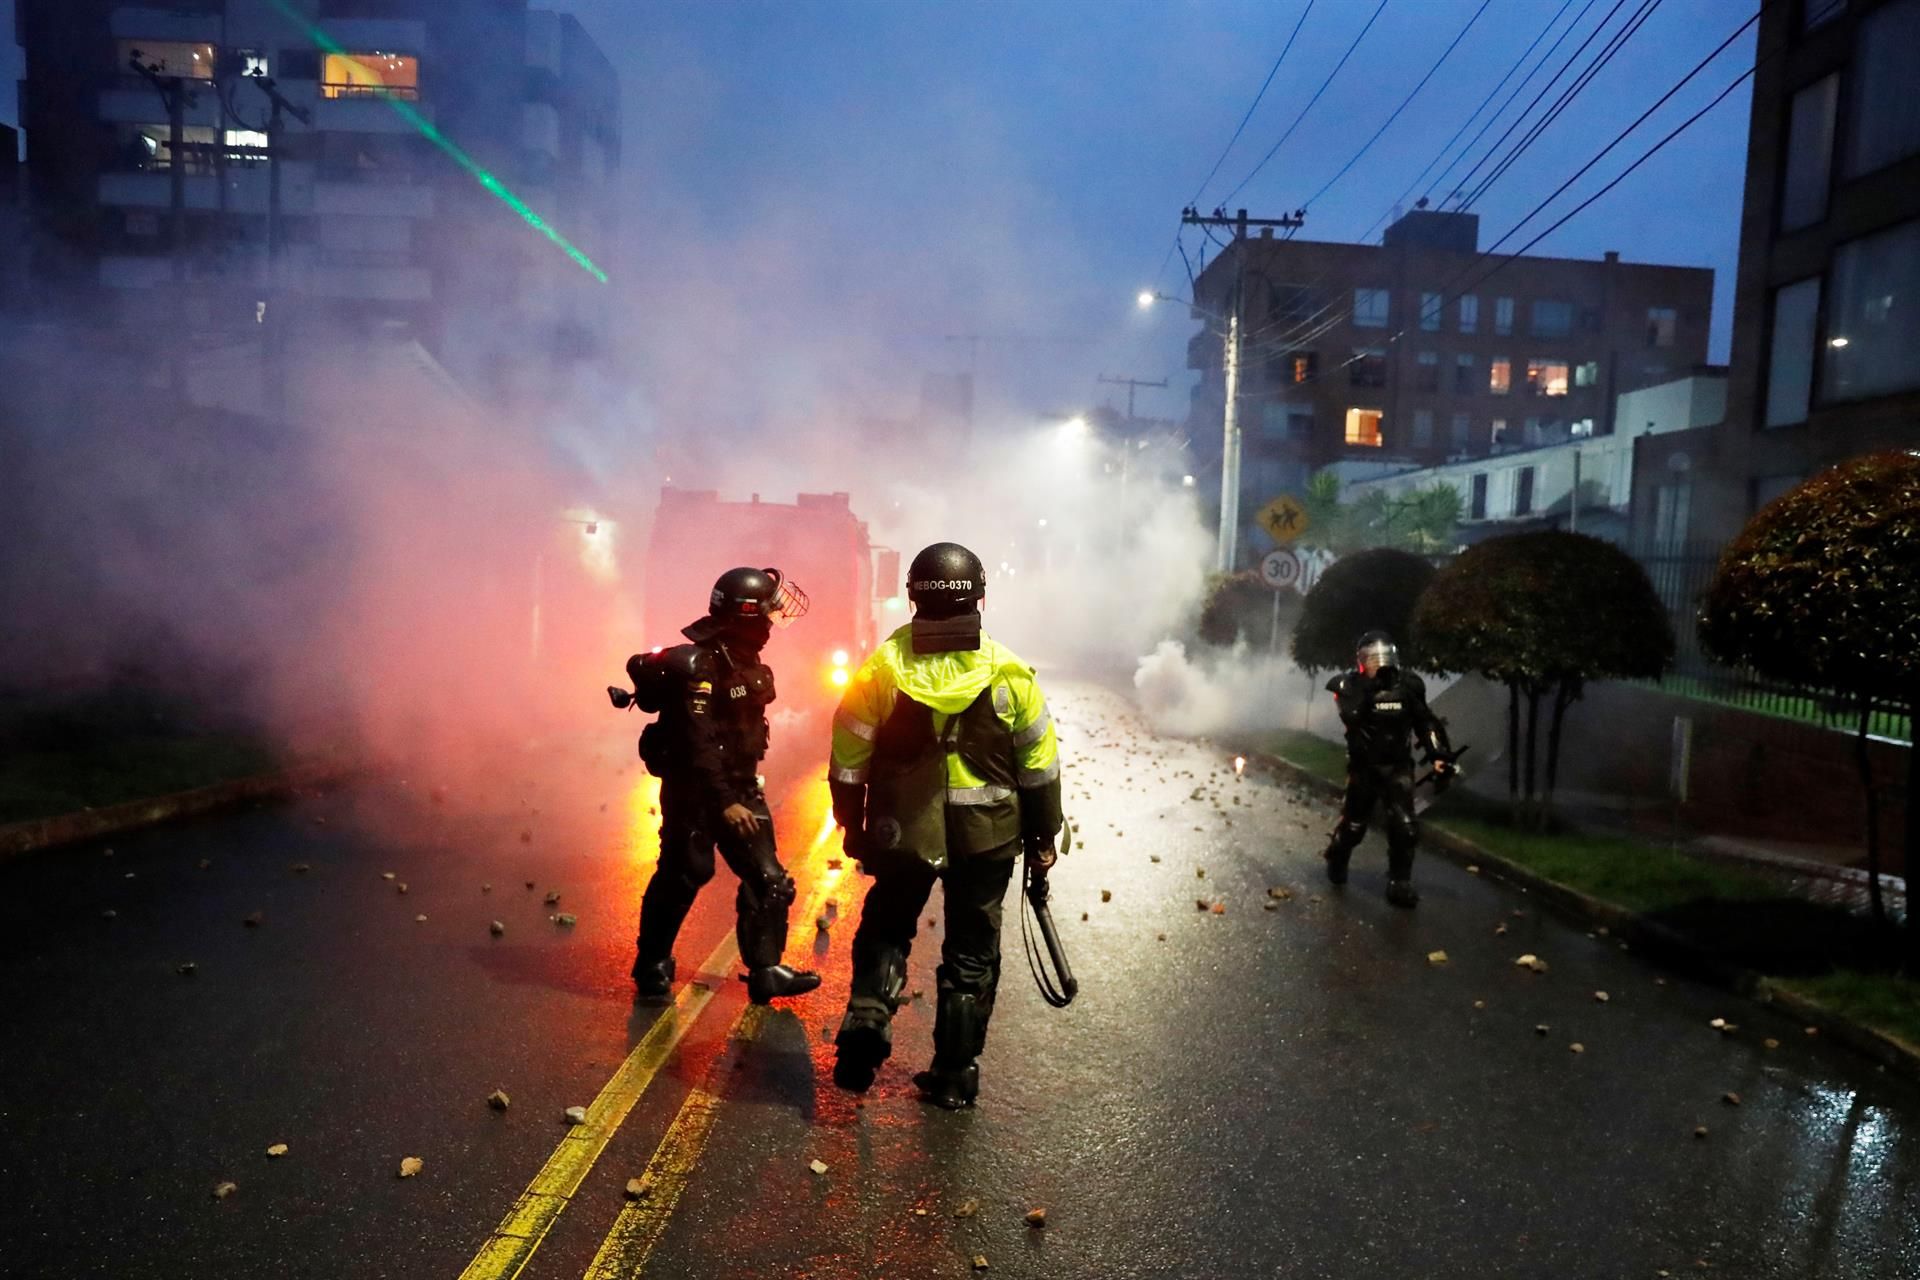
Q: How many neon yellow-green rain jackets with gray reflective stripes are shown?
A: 1